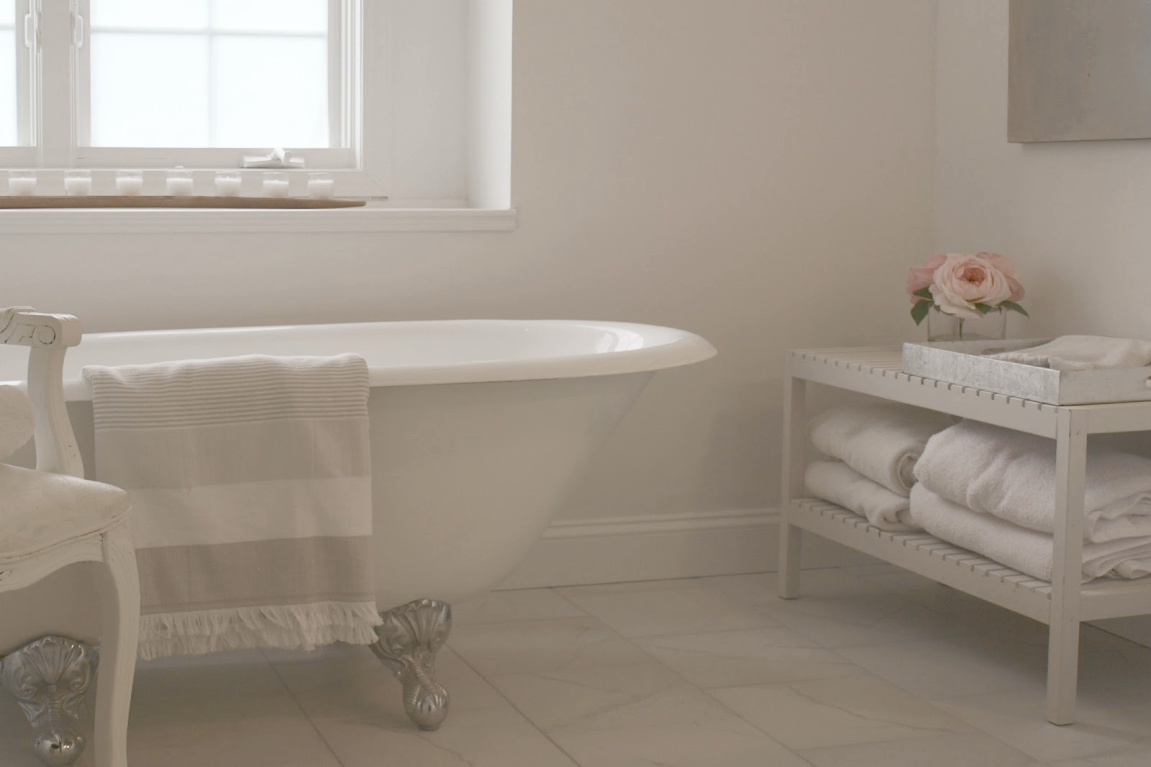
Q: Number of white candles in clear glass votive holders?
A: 7